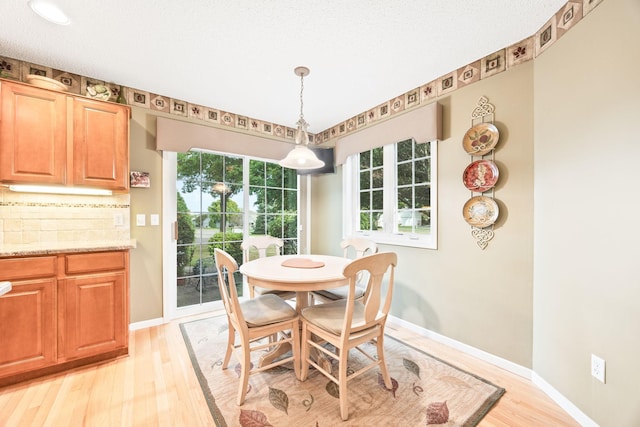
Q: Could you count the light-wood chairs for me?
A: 4